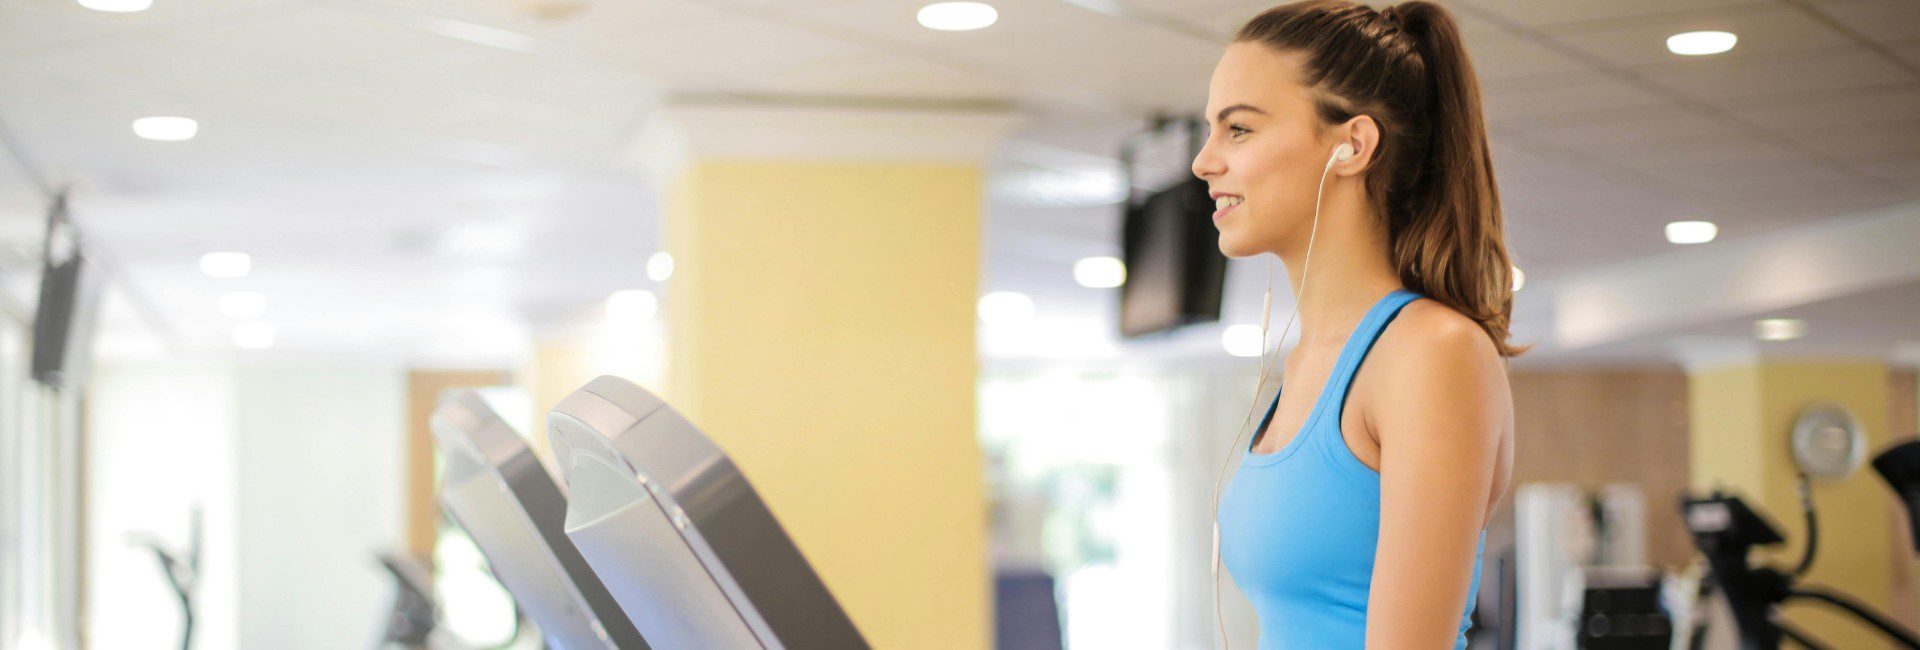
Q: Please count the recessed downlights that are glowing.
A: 15